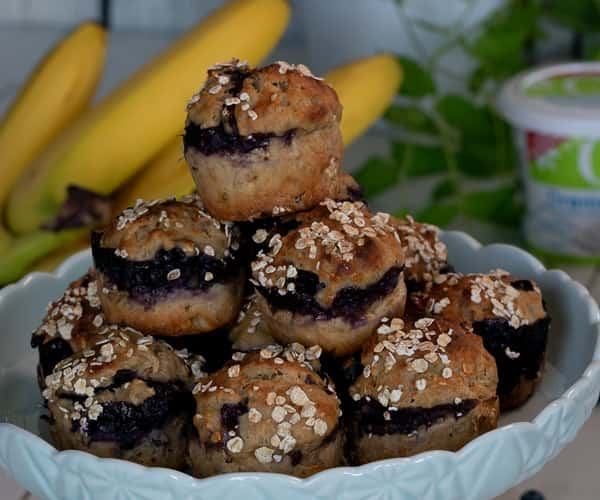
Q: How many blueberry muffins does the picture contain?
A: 11